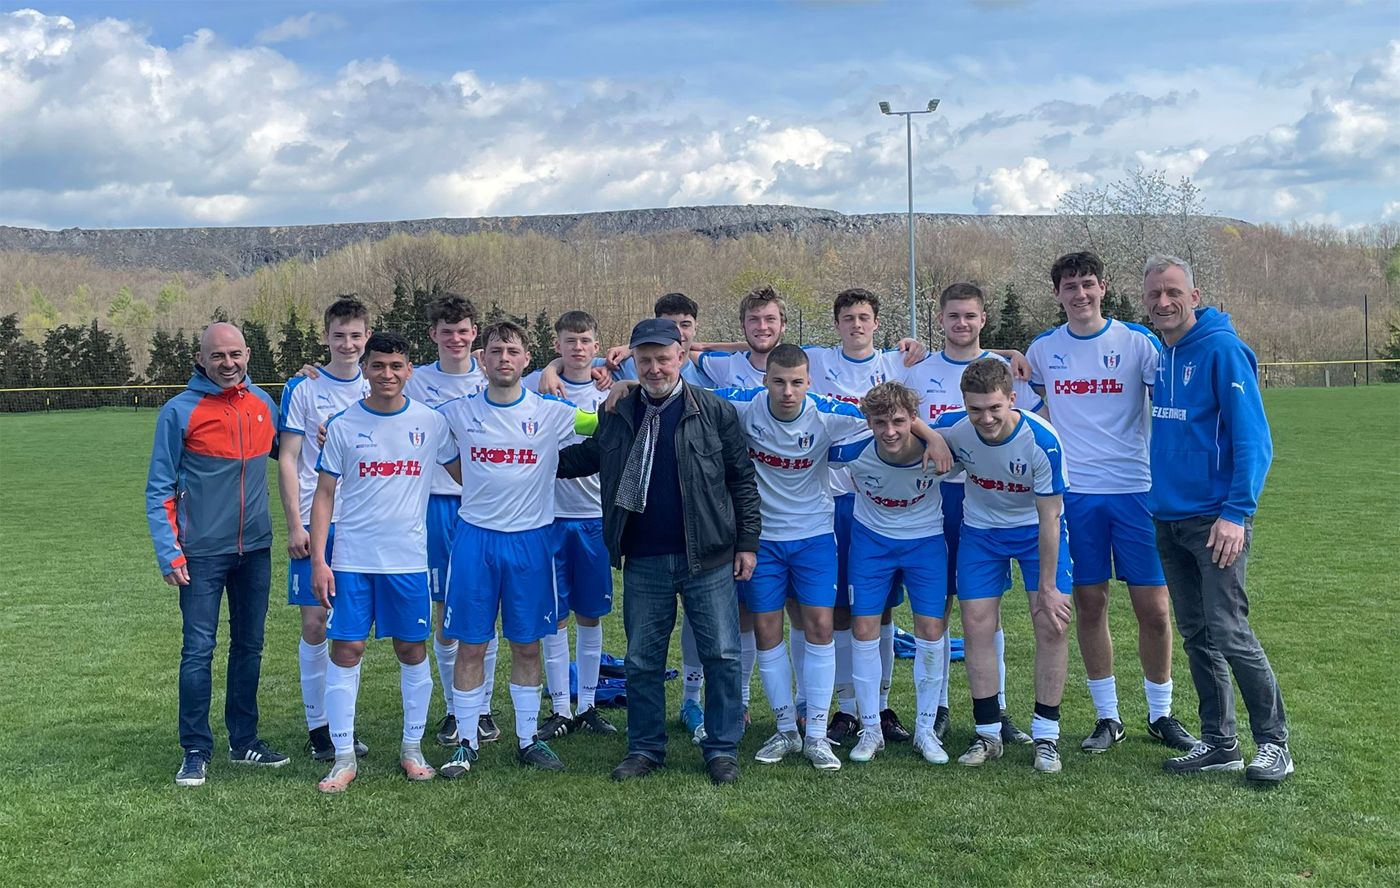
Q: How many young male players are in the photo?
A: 13